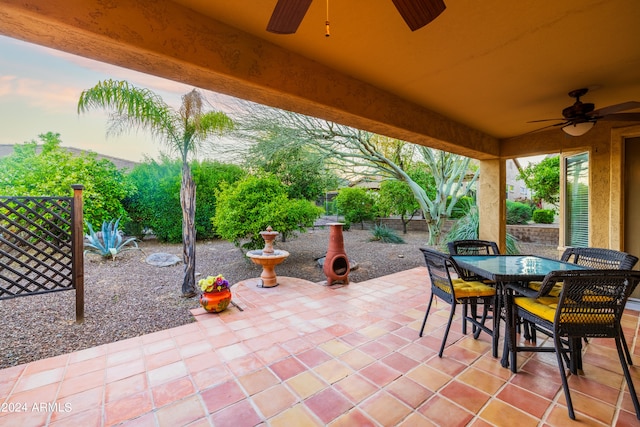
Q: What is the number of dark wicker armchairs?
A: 4